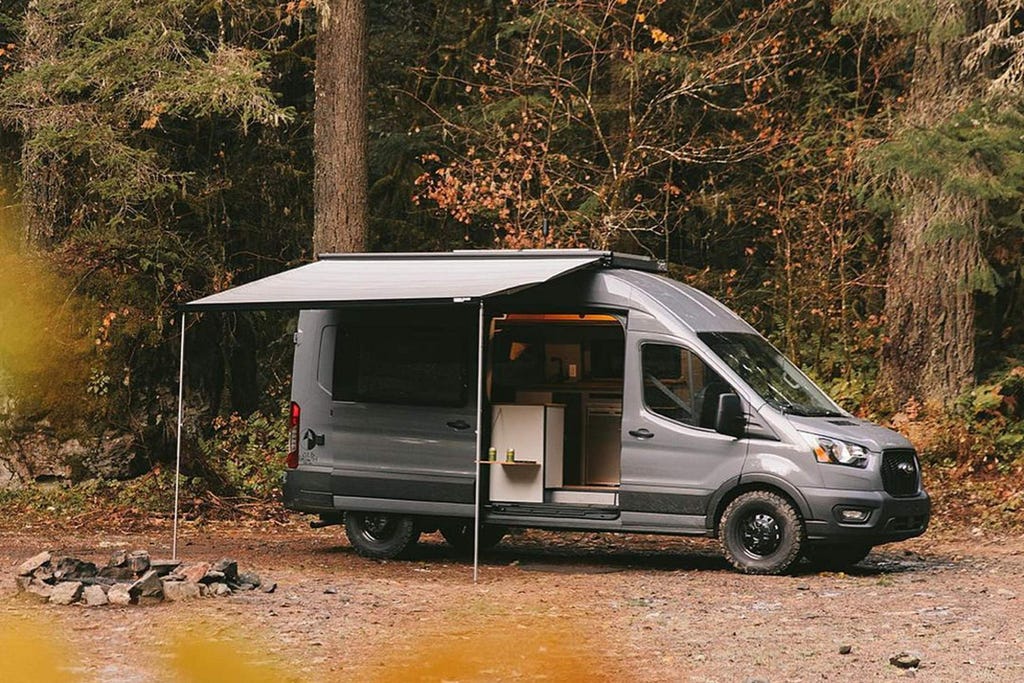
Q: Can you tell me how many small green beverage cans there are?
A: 2